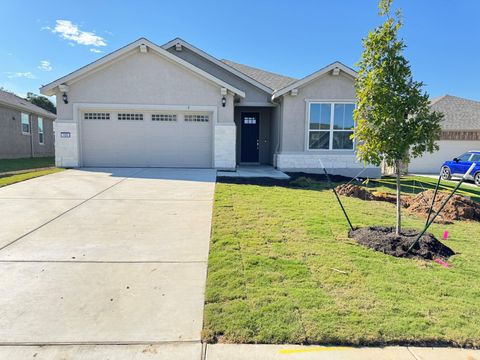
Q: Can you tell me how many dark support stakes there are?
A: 3